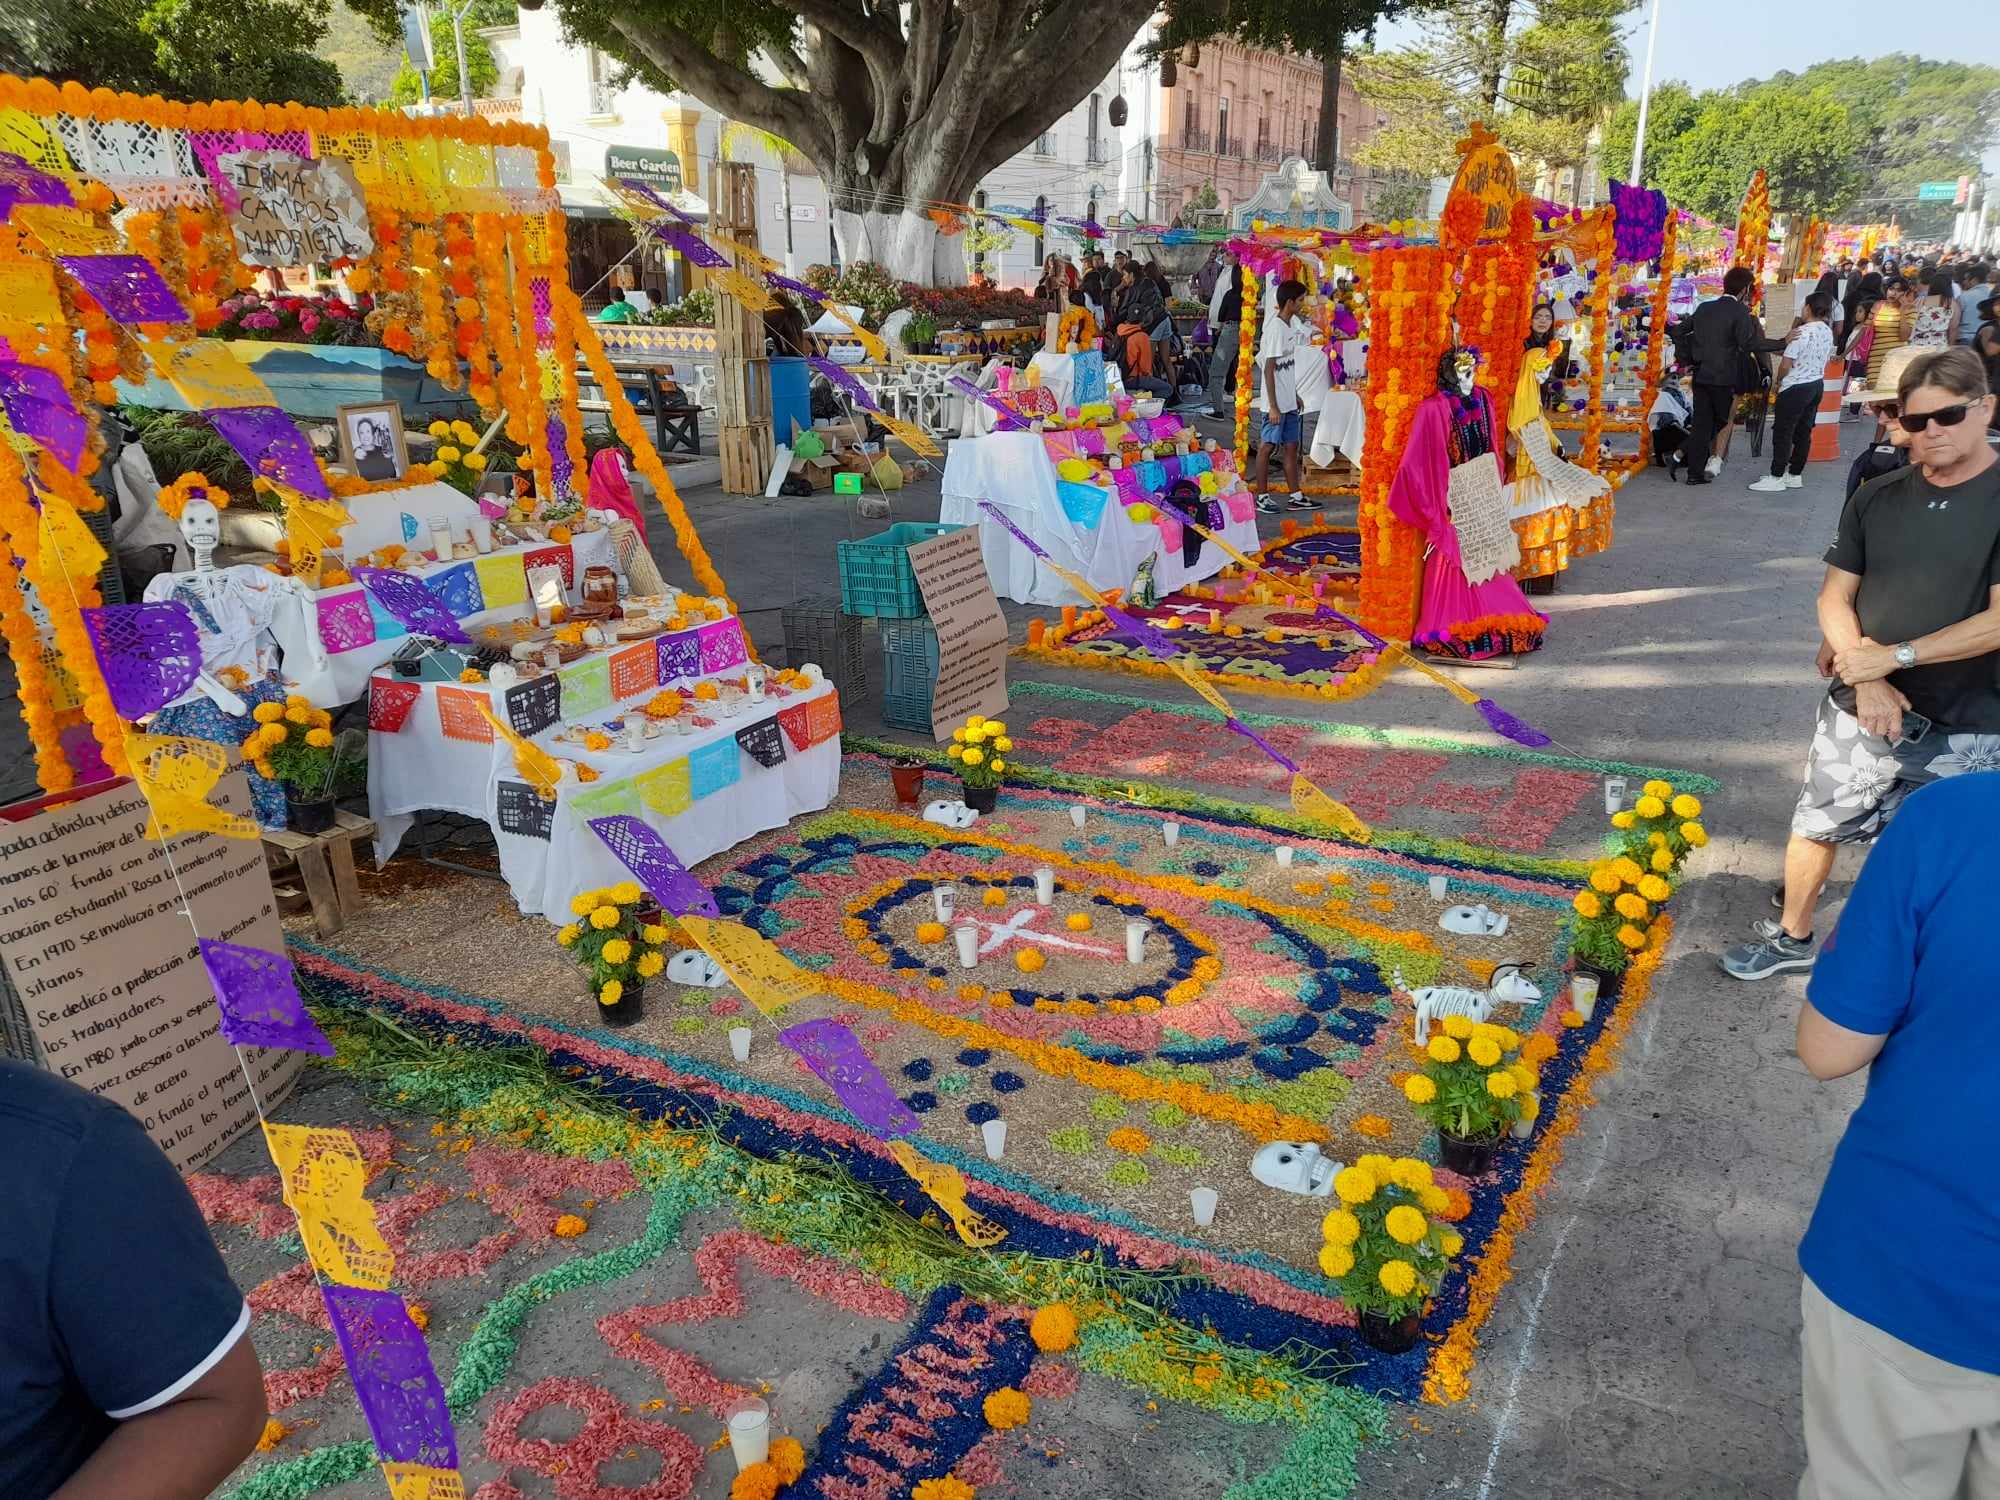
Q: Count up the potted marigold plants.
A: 8